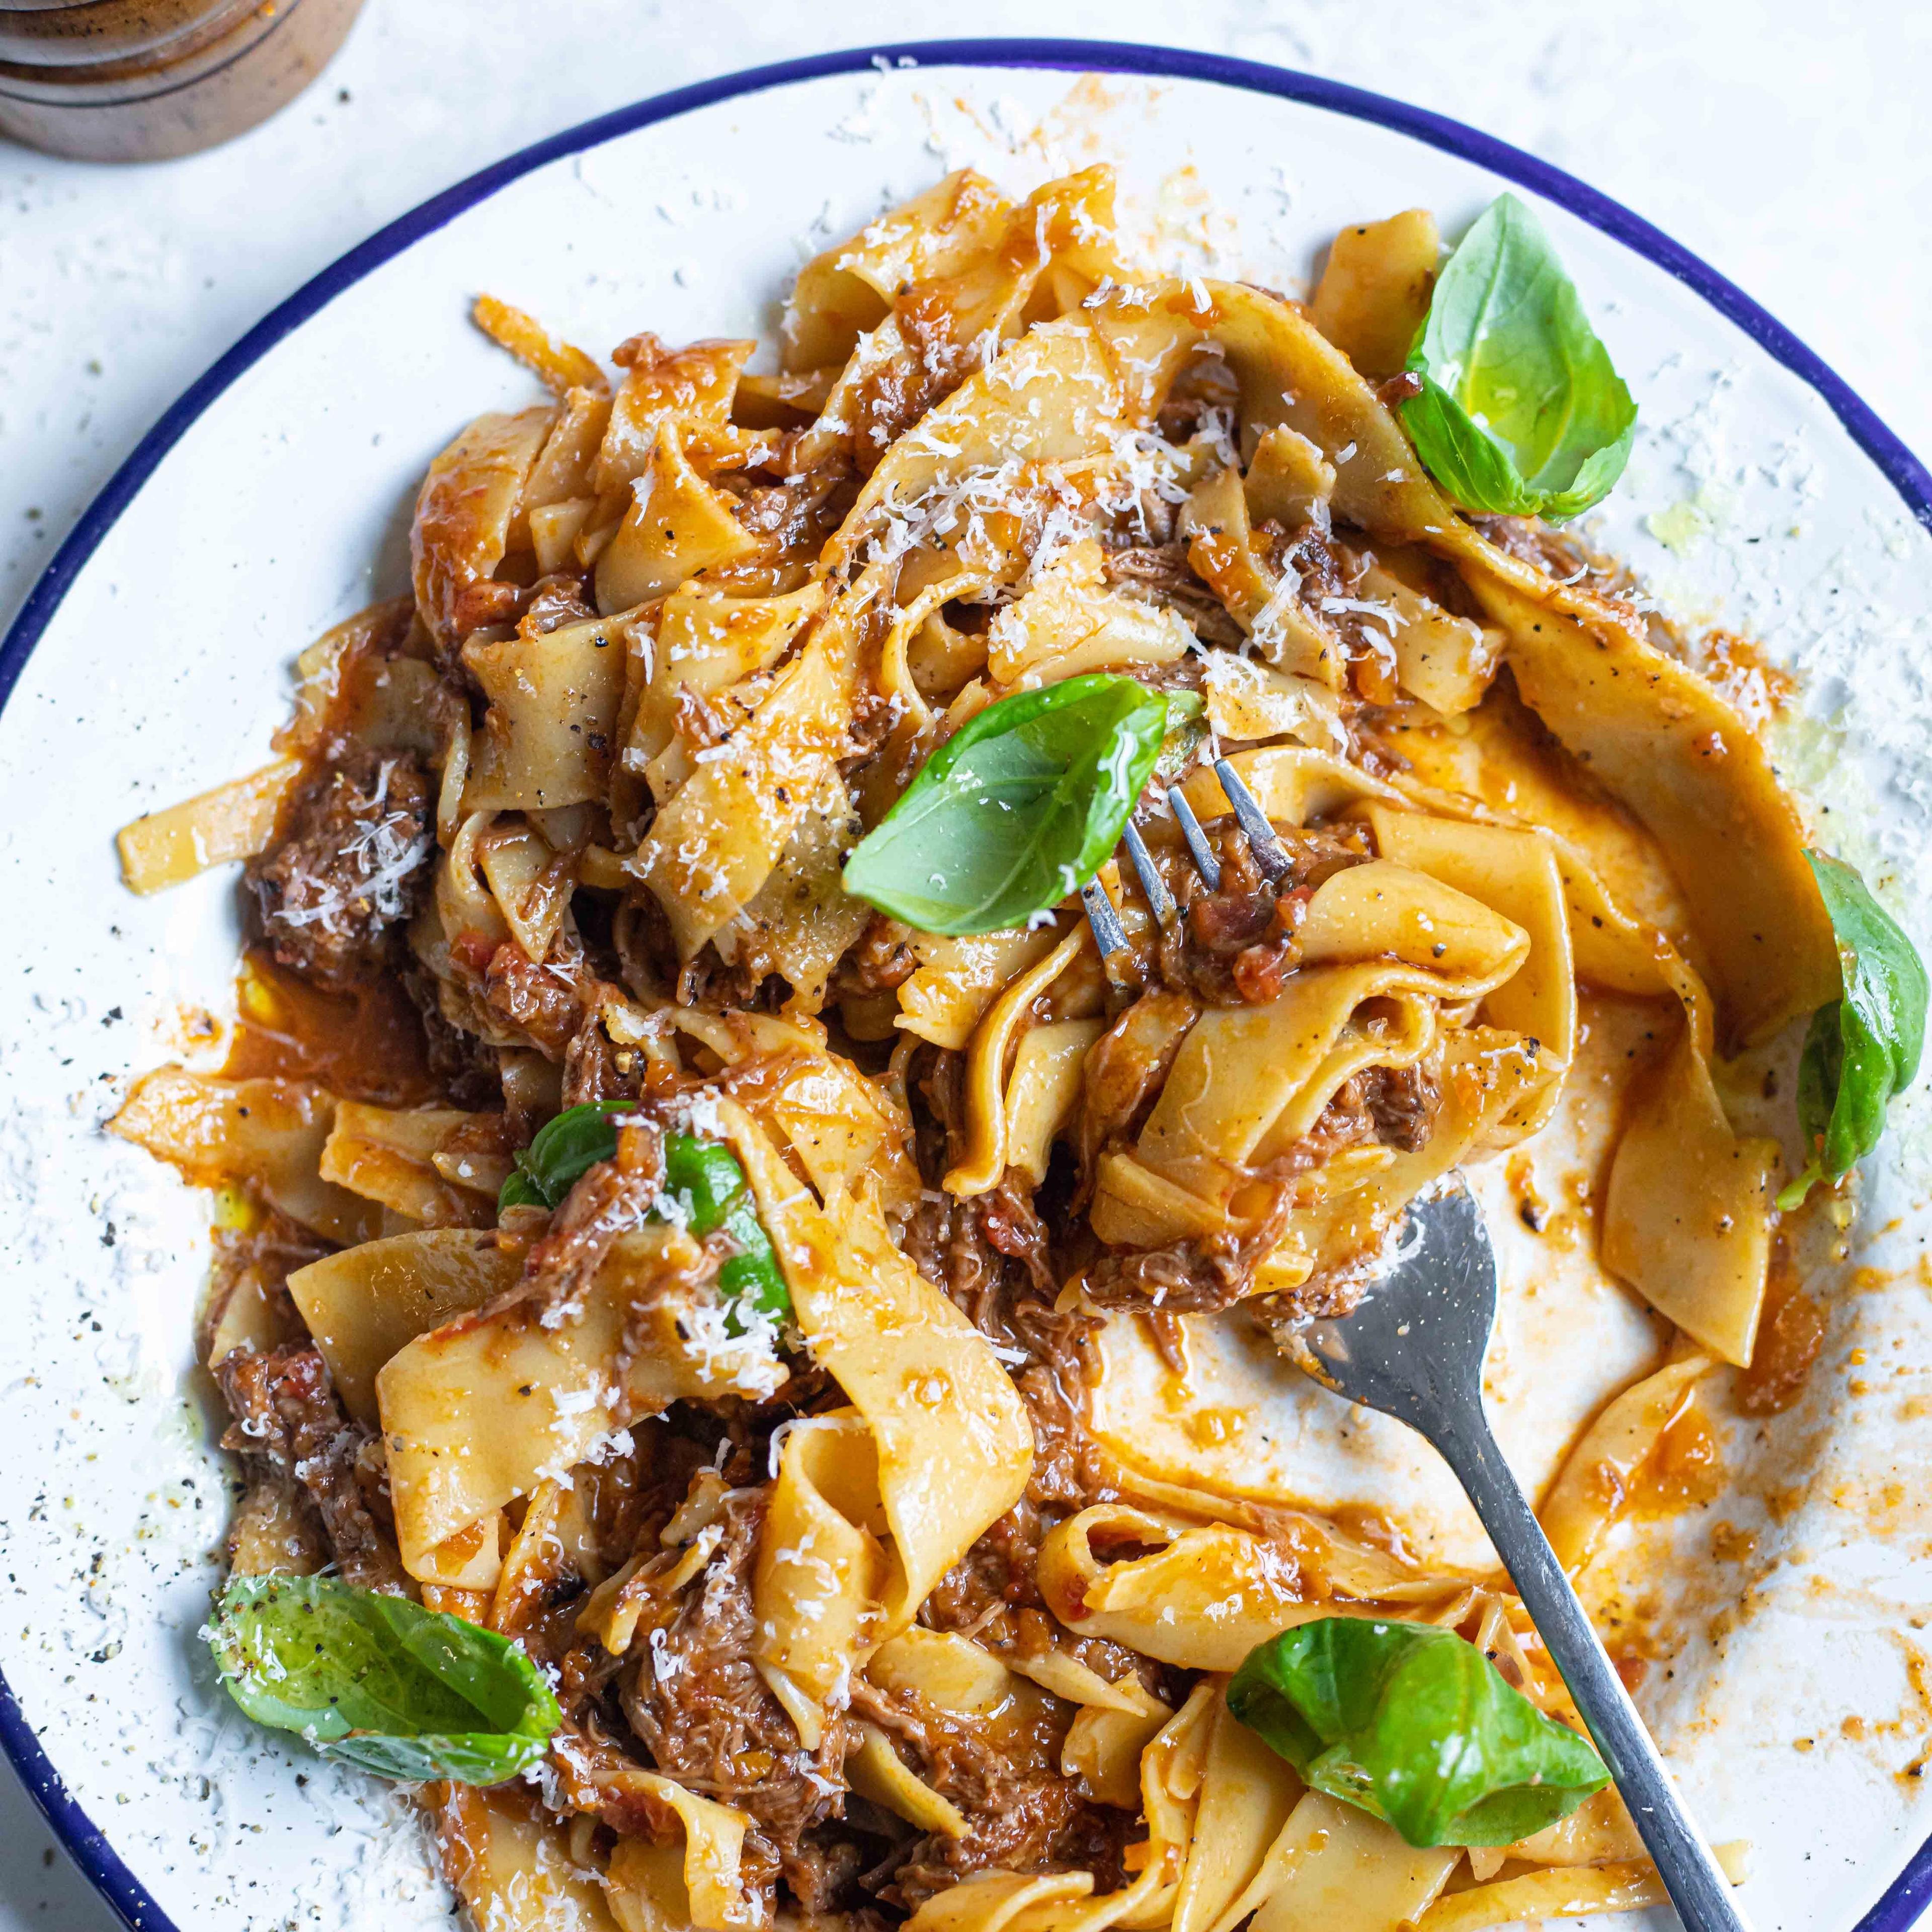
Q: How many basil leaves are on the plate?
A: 6